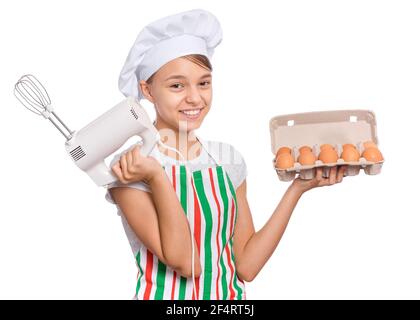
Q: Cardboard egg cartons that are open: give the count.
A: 1